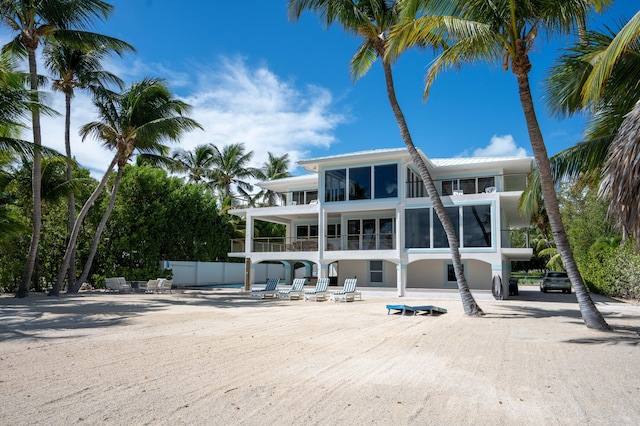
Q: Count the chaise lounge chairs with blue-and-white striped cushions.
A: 4